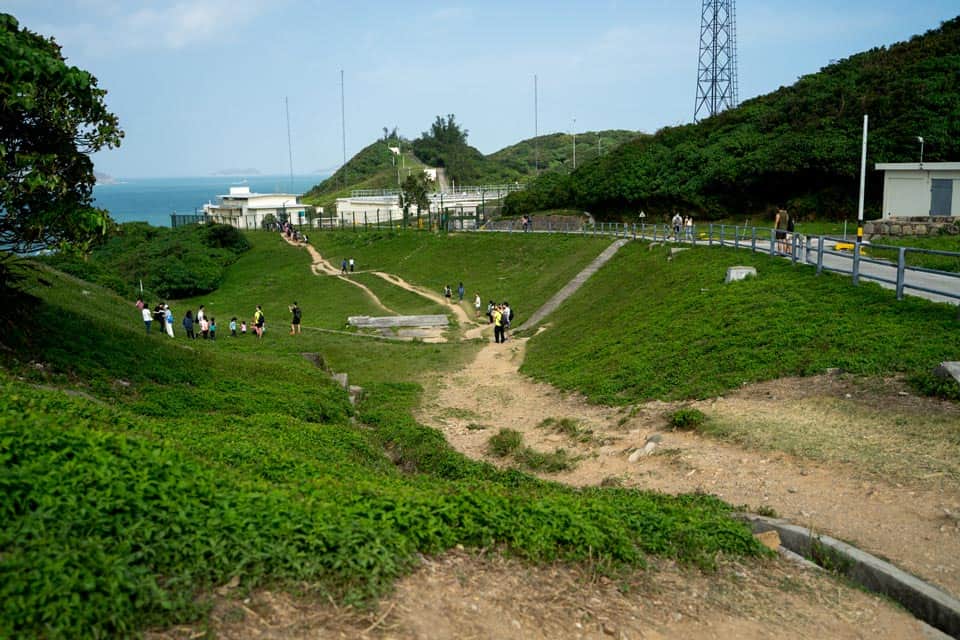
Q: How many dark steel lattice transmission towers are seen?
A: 1